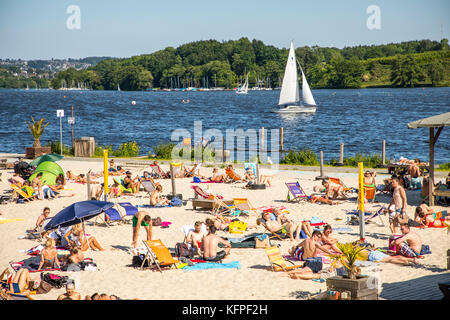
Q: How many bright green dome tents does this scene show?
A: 1